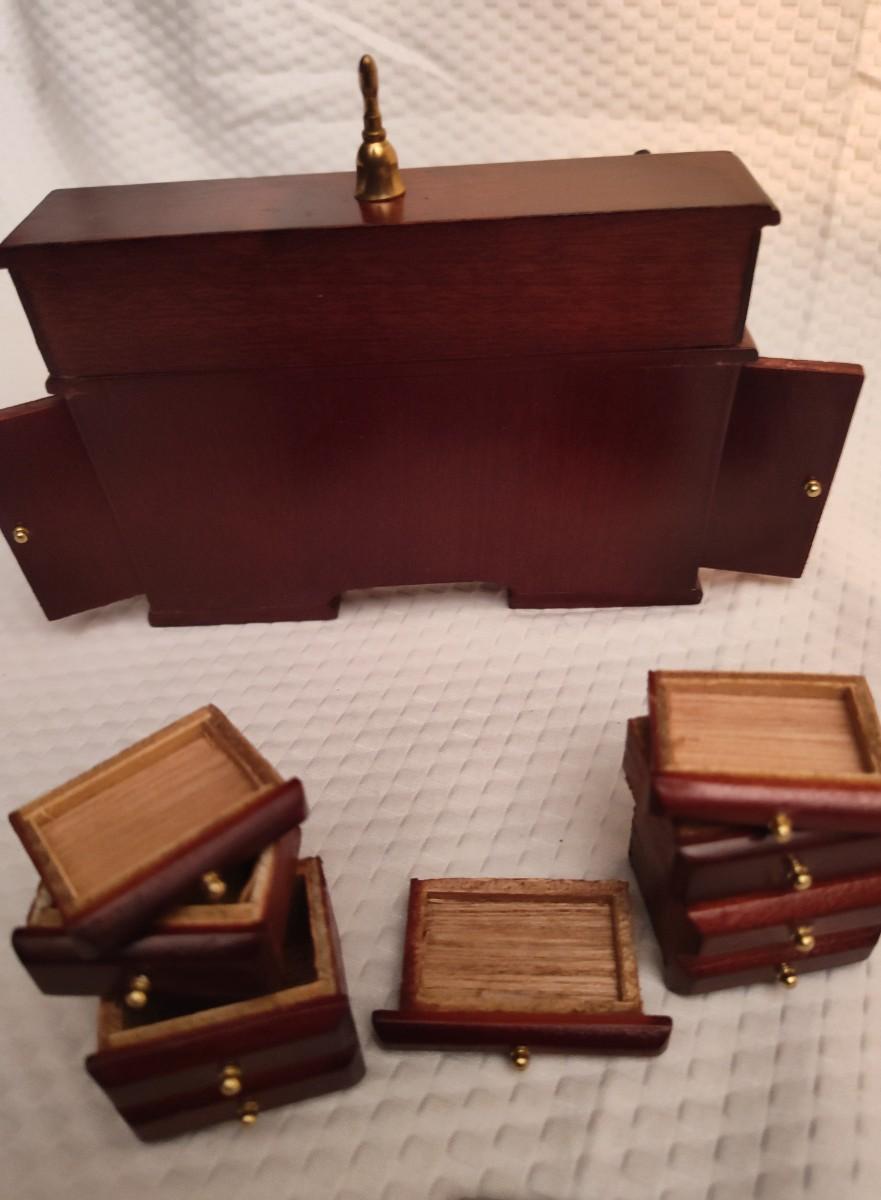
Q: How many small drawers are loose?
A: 9